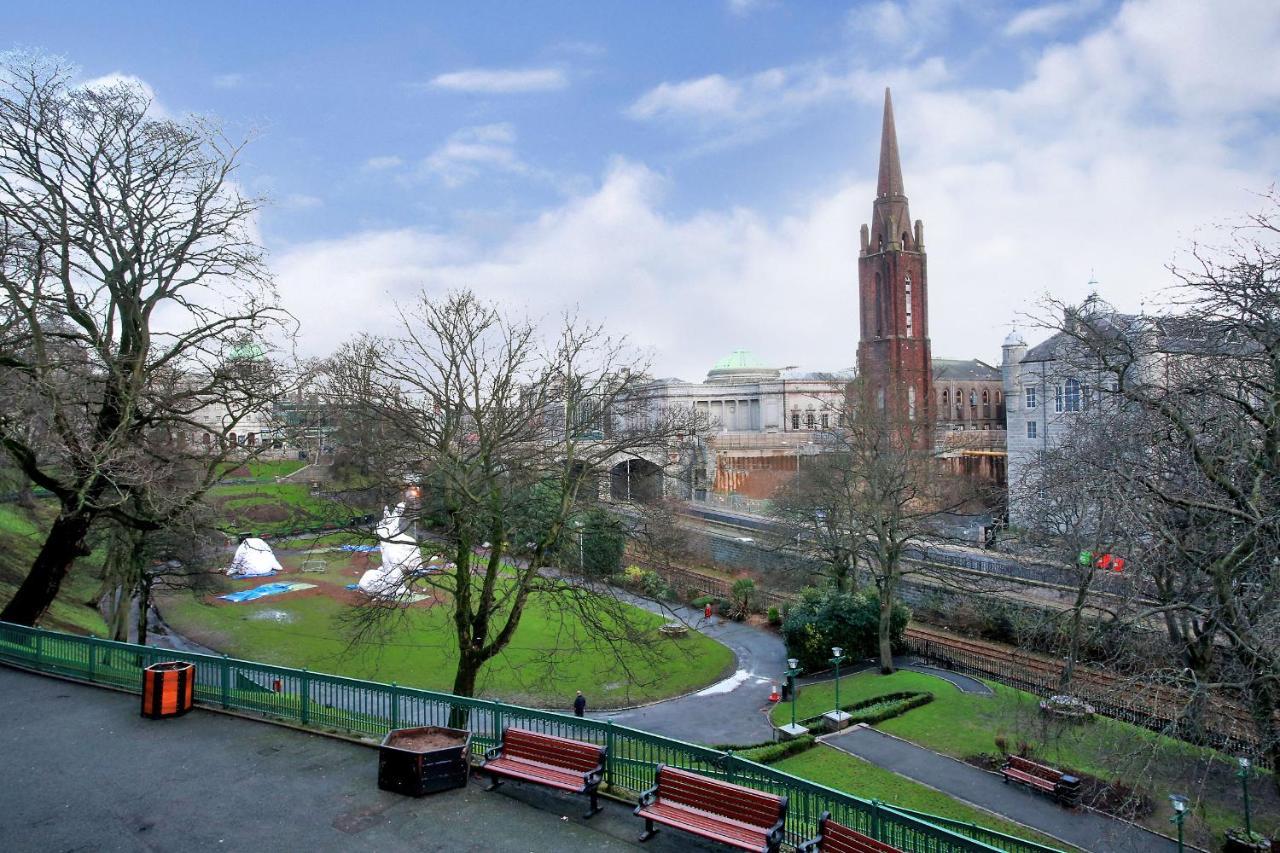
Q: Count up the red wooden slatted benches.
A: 4